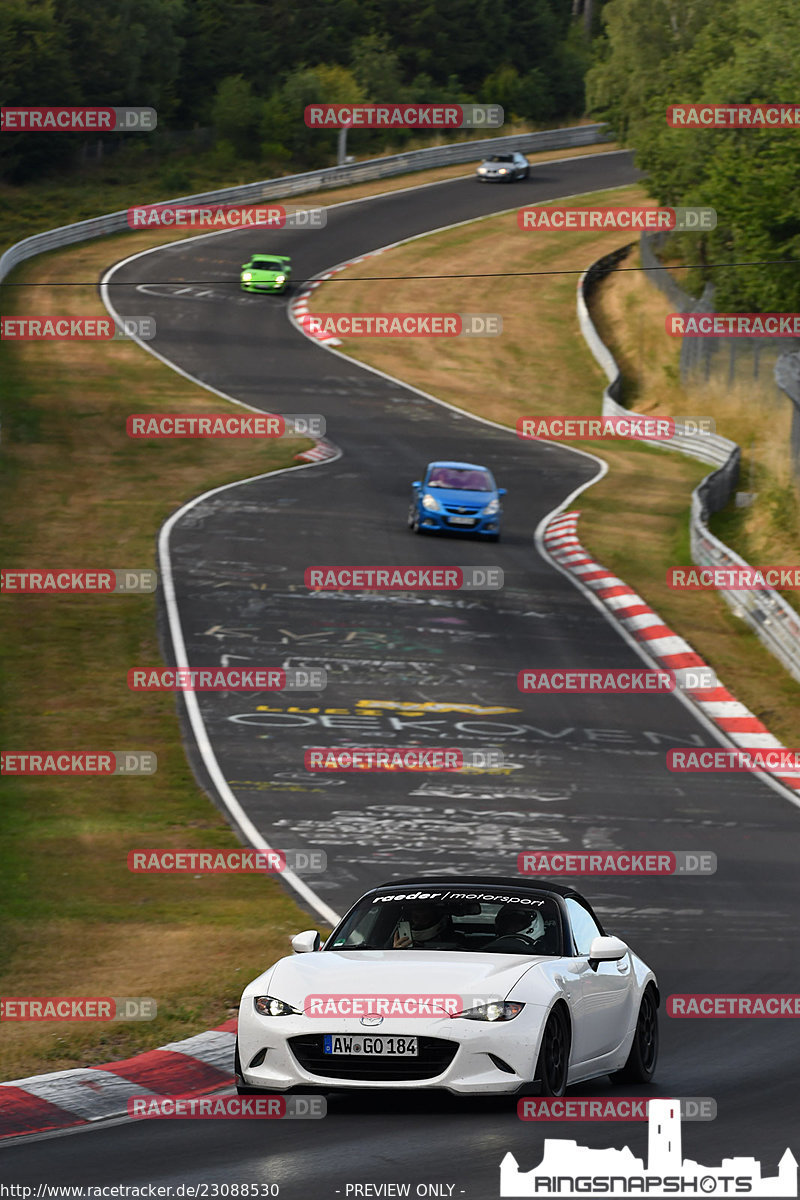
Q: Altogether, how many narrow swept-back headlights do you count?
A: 2